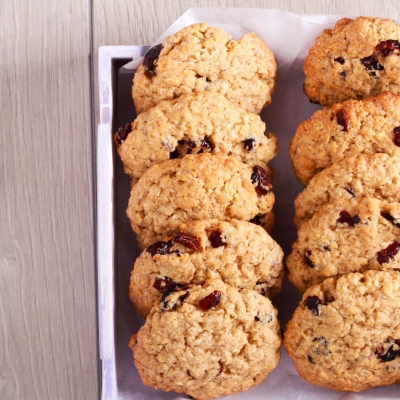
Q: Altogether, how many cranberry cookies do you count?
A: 10